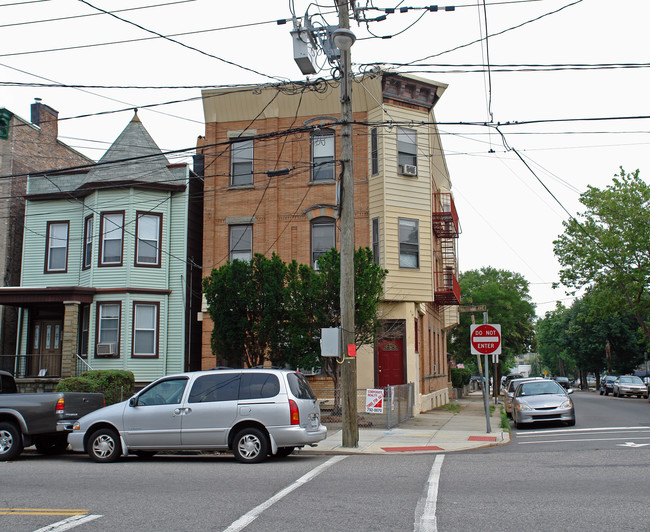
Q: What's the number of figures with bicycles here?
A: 0